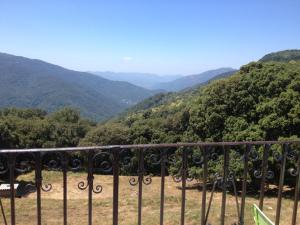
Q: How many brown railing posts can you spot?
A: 14